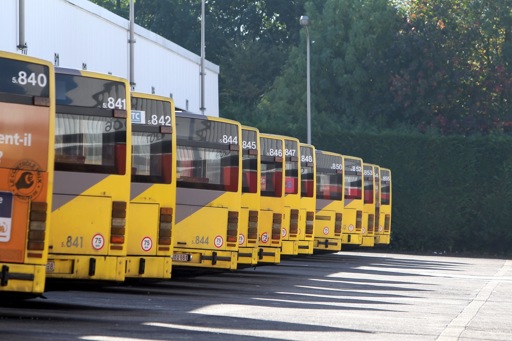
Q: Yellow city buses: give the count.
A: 13